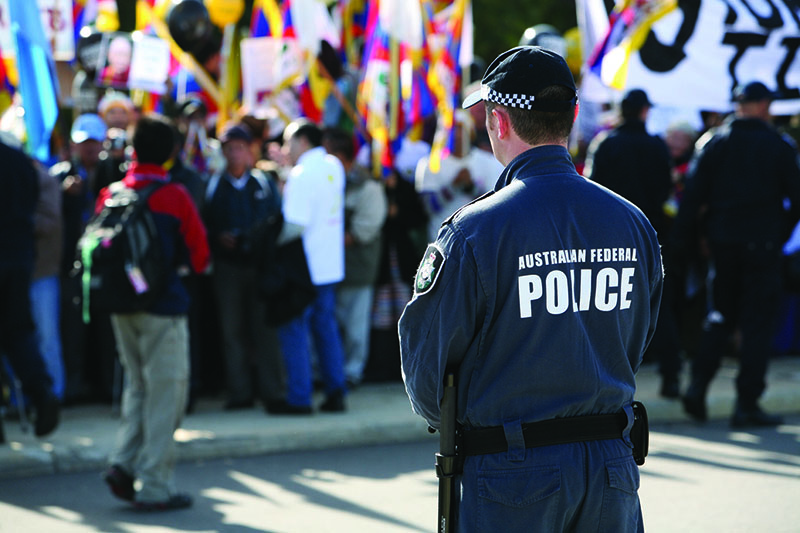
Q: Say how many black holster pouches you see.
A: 1